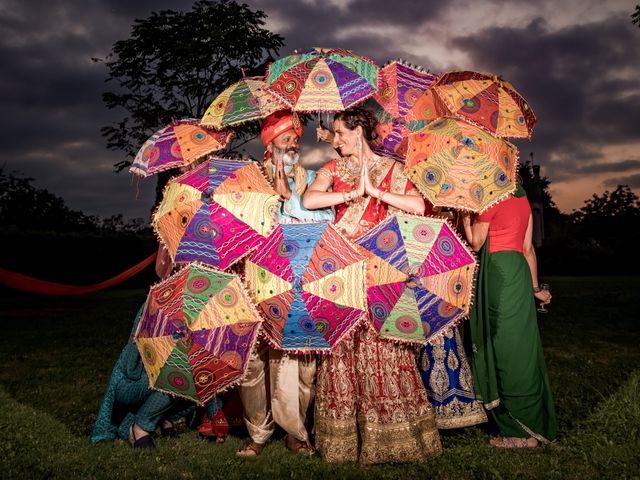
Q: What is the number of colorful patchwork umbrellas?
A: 10